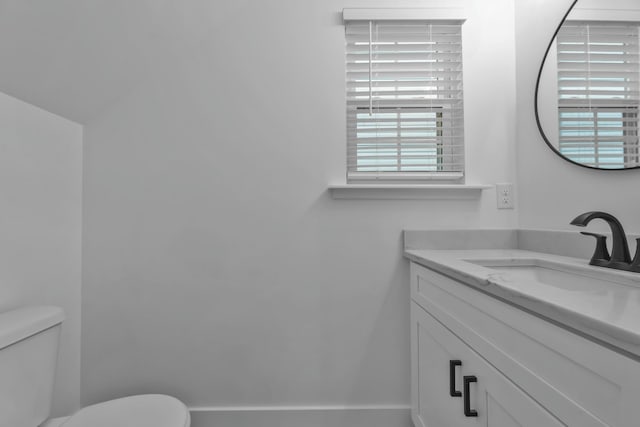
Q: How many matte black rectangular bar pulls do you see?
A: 2